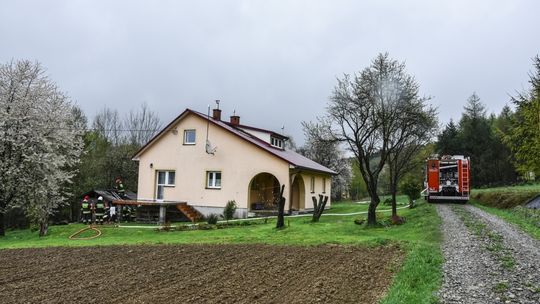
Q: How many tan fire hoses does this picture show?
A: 1